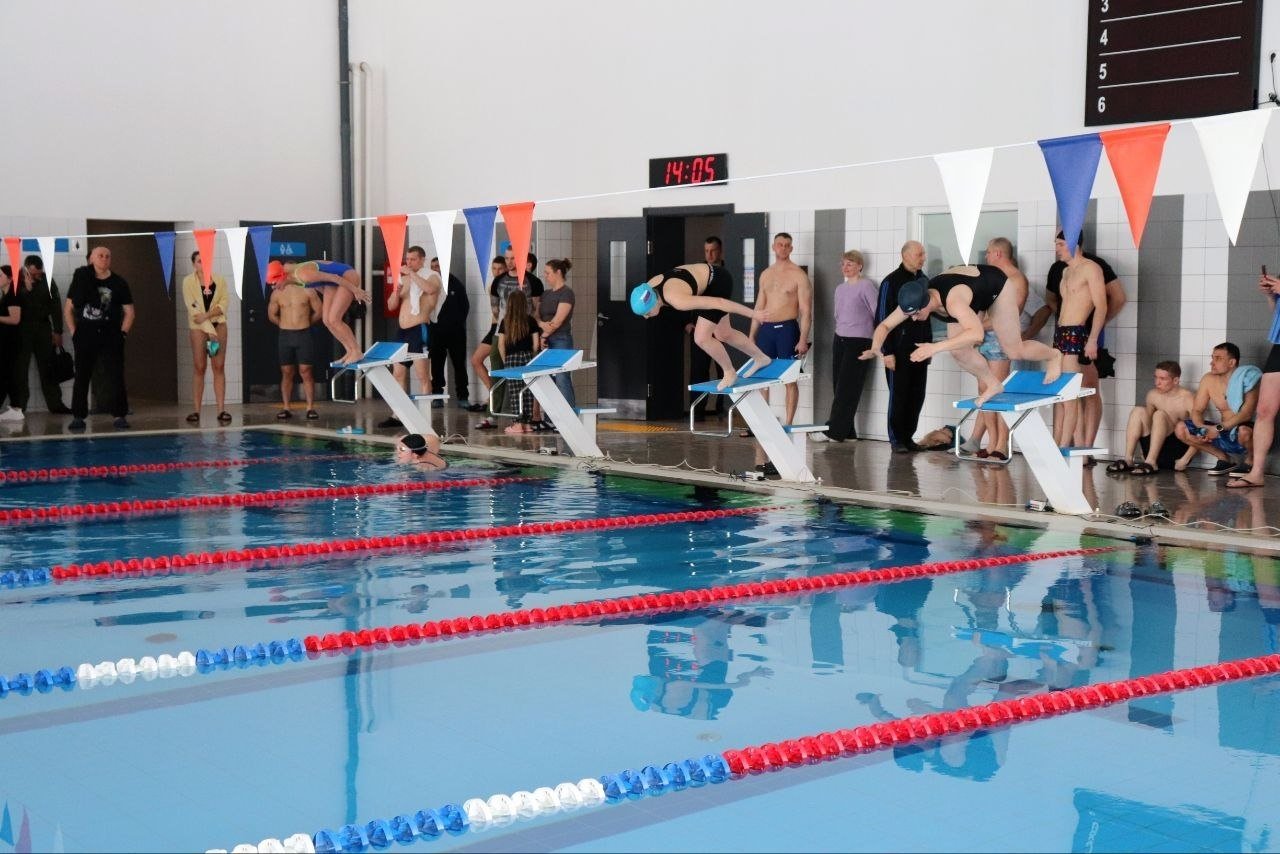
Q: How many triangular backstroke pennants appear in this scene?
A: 14